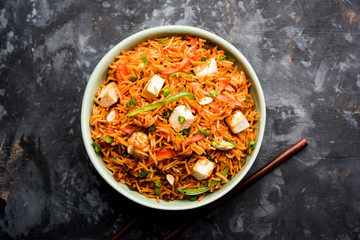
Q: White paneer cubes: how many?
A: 7